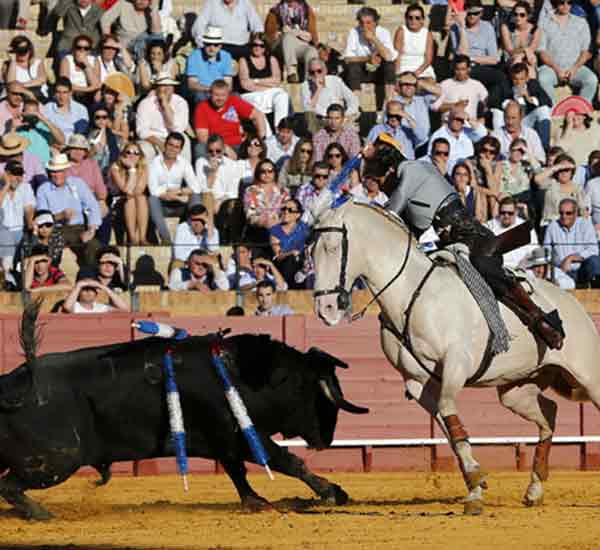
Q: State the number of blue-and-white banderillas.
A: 4